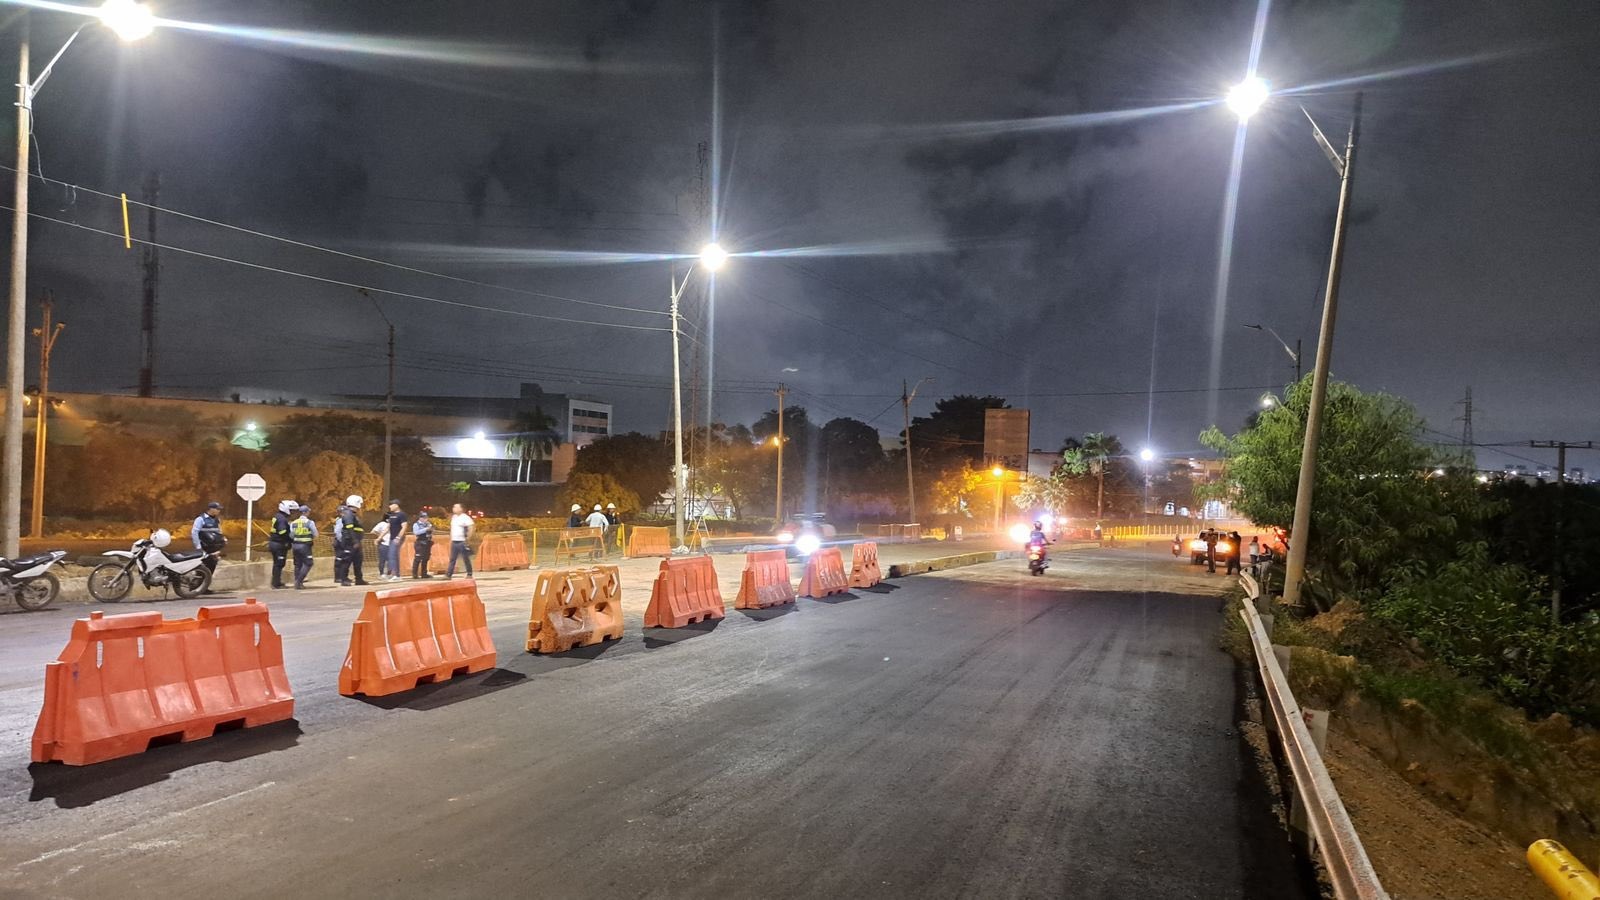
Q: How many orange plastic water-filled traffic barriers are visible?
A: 10